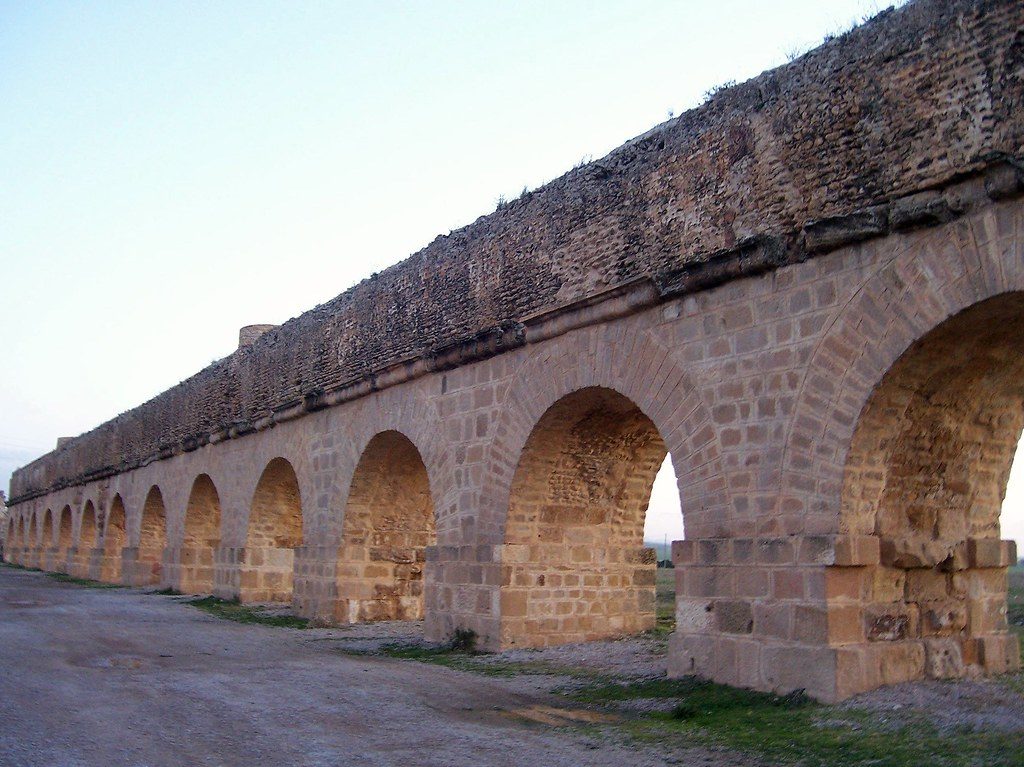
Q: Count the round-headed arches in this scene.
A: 13